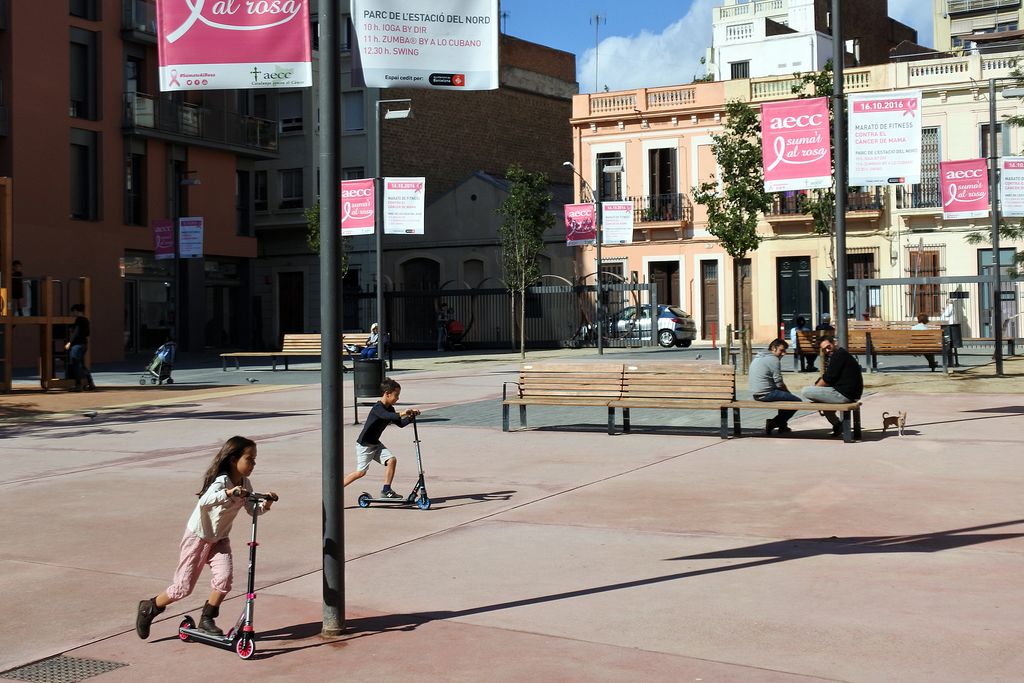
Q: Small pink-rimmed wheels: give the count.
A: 2